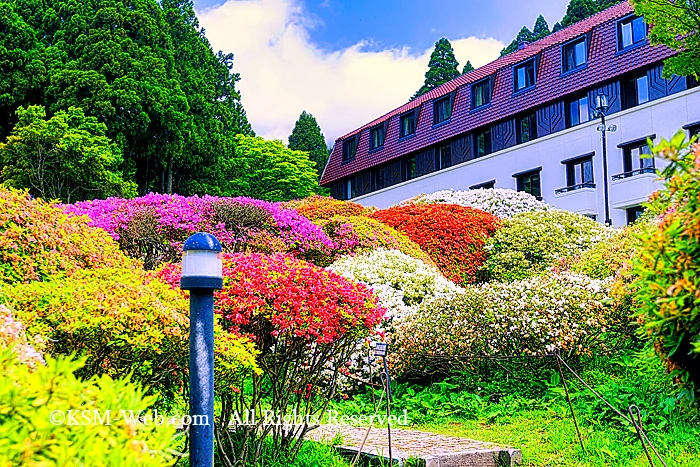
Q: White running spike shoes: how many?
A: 0